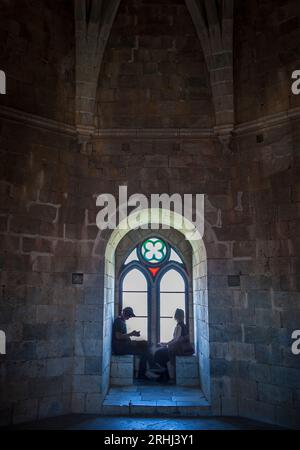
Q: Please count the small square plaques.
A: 2